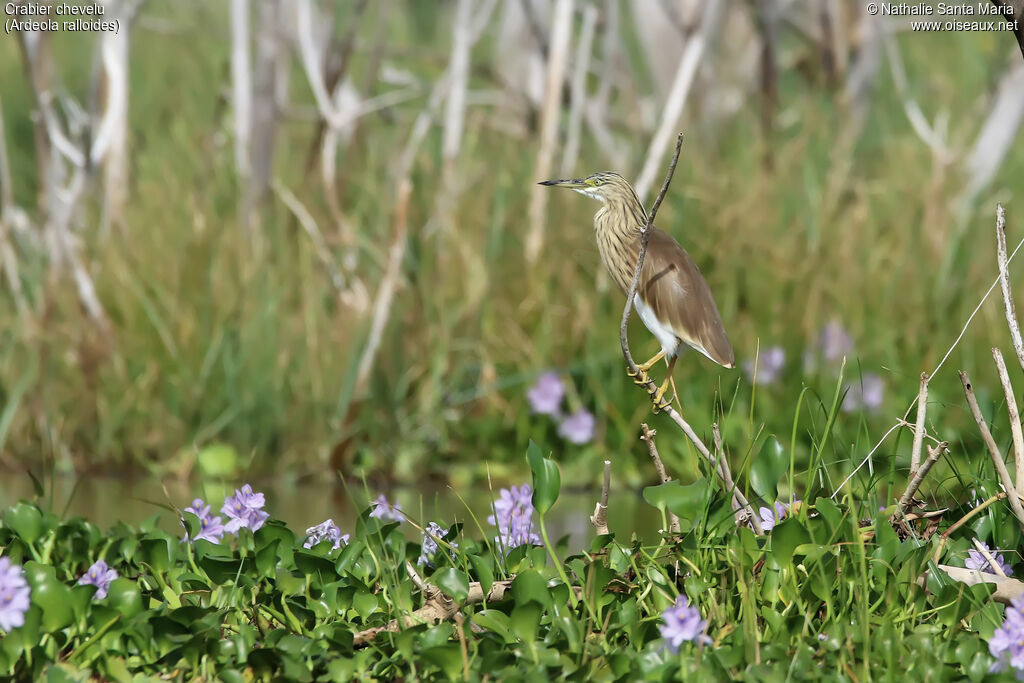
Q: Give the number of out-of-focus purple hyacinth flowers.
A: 5